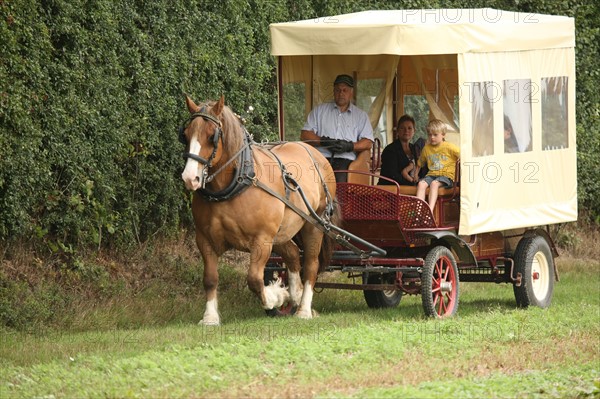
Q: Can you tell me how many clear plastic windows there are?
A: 3